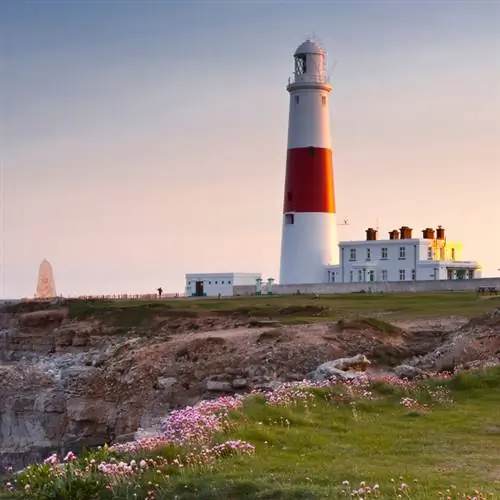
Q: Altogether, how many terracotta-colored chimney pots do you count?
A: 5